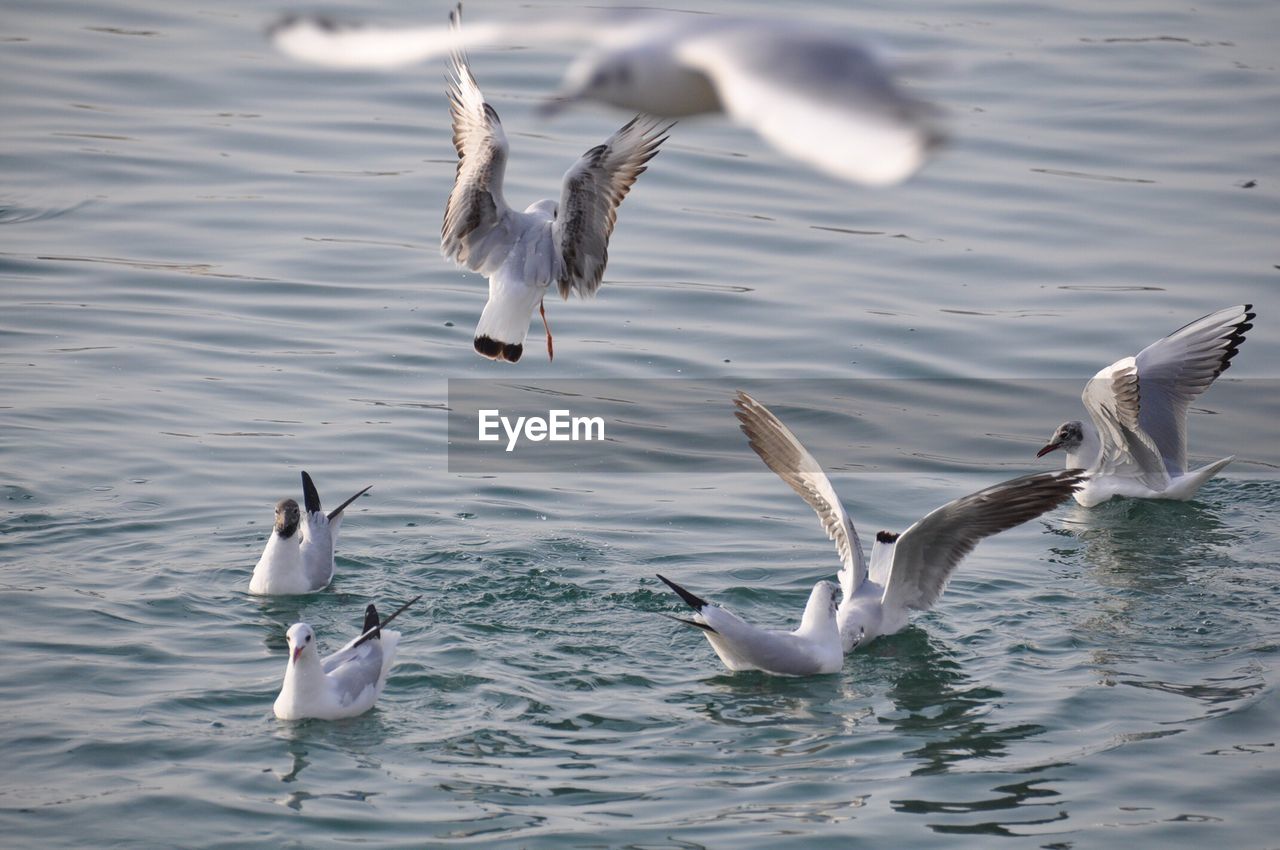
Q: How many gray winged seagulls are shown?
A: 7